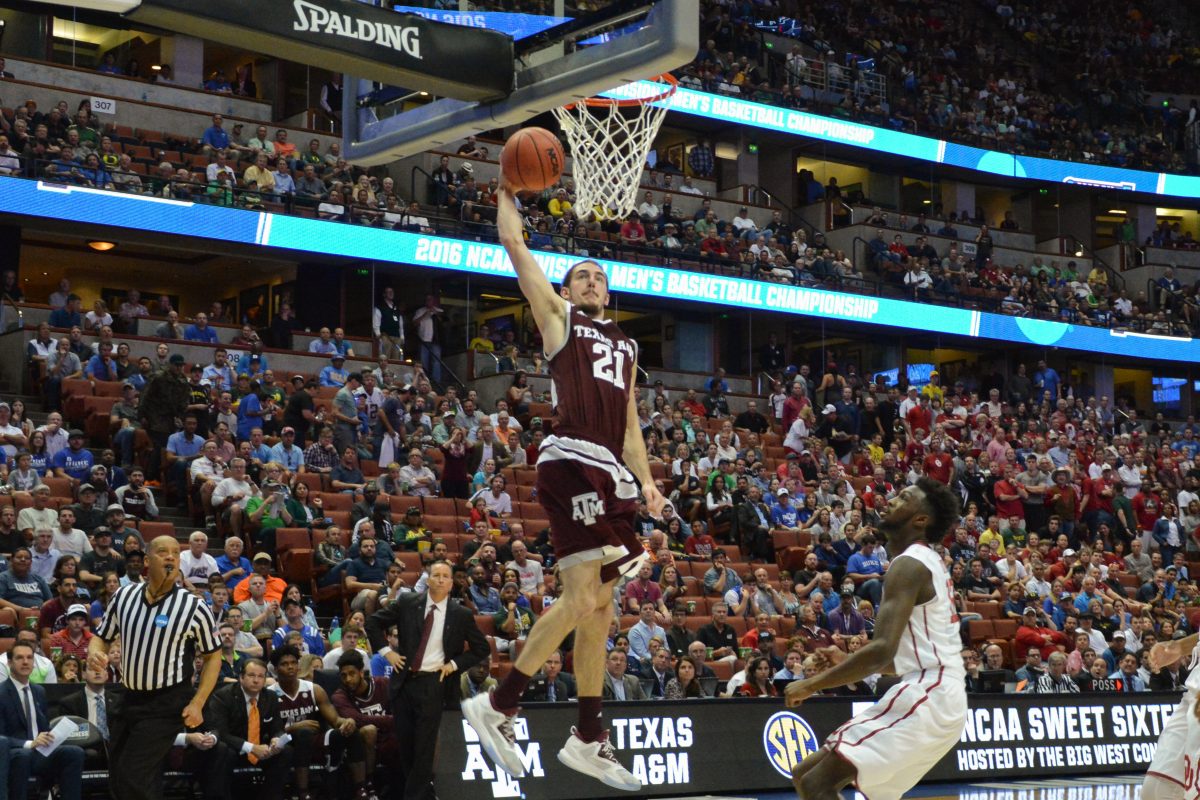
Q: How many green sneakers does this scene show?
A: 0